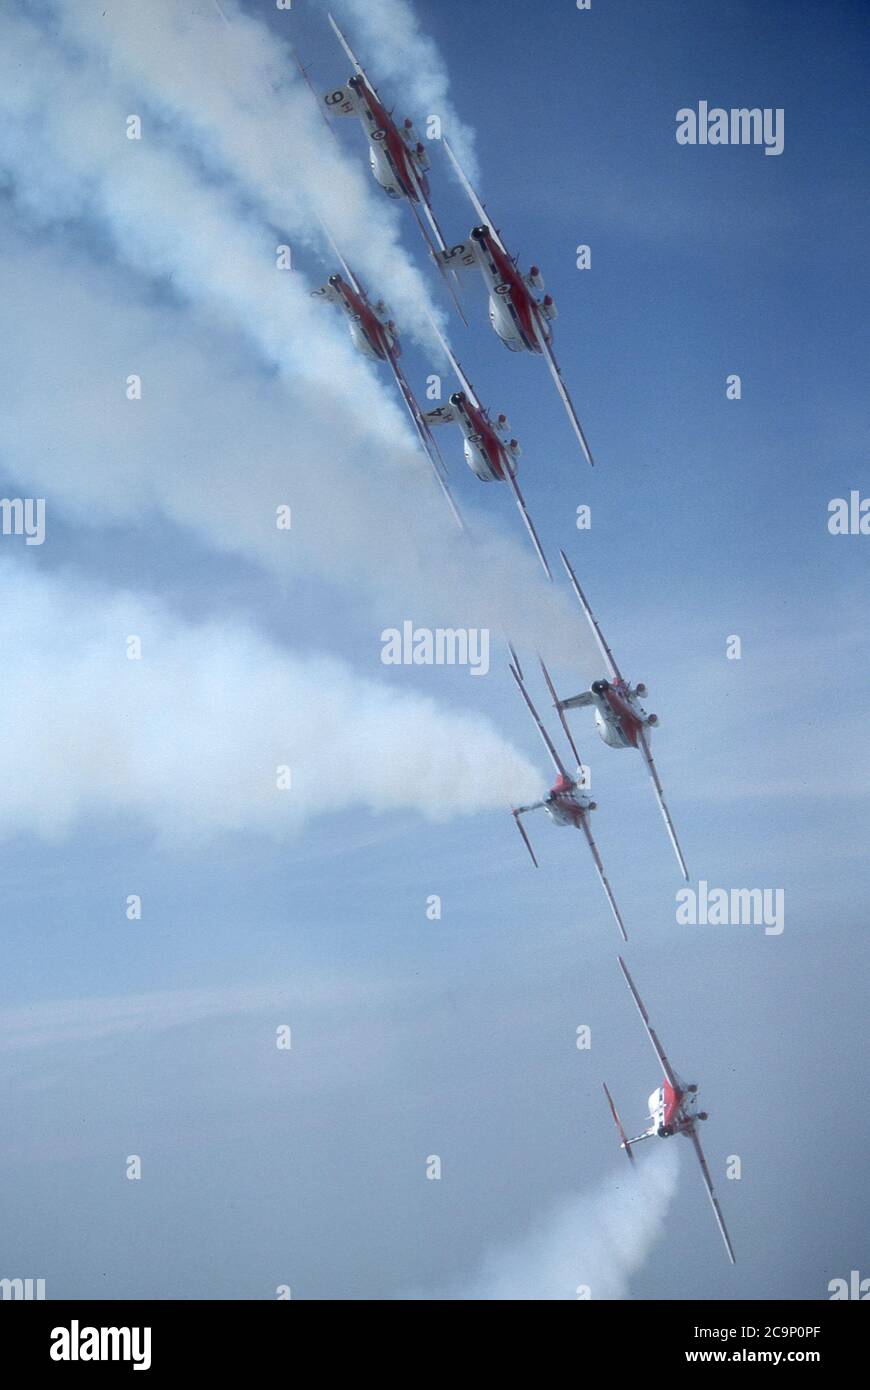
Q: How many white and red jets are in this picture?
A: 7